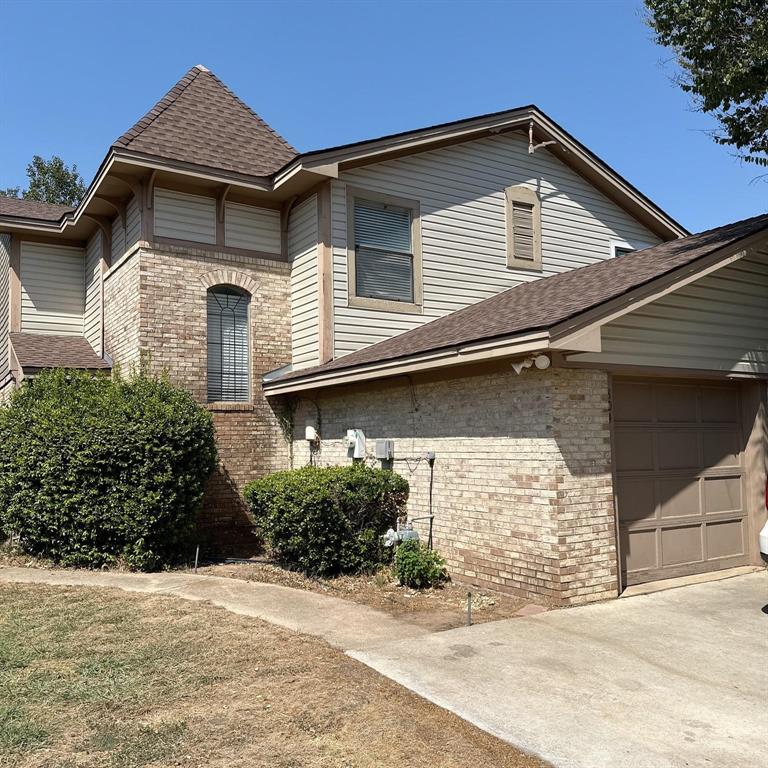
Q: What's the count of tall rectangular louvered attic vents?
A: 1